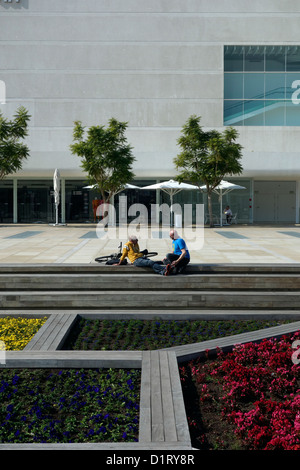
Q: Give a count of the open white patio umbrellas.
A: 3